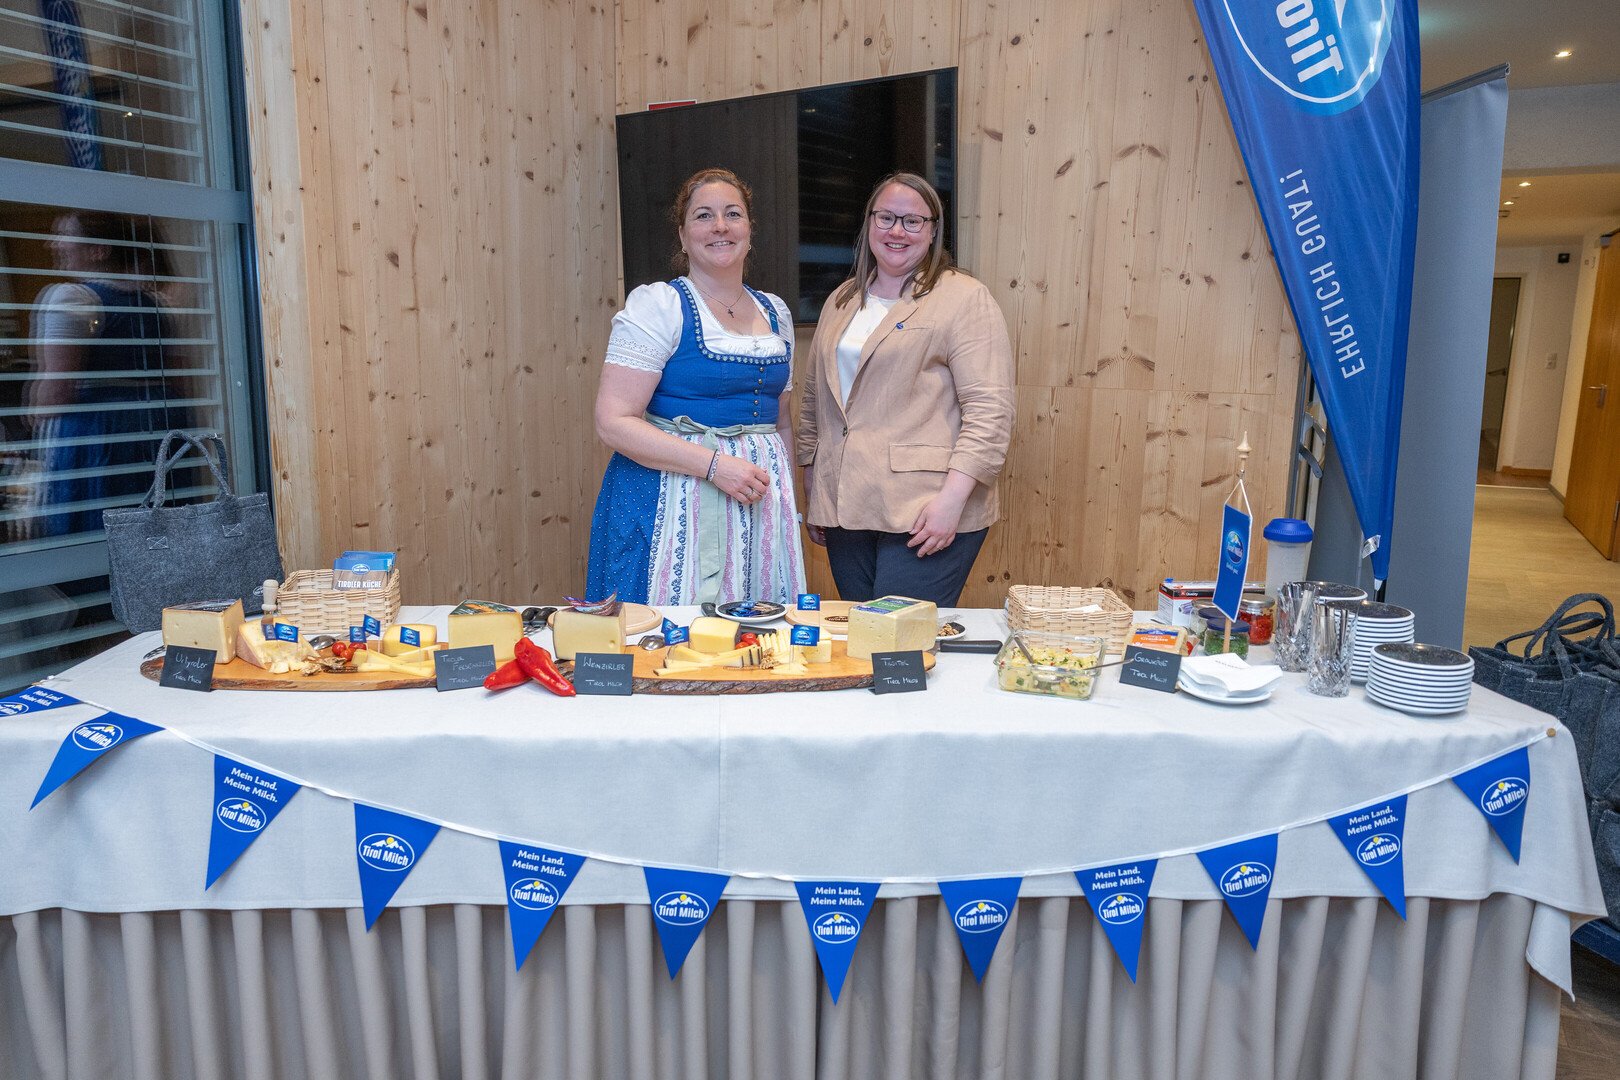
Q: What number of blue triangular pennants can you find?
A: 12